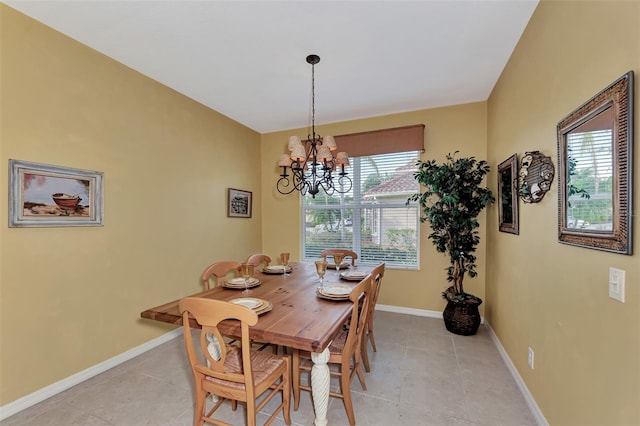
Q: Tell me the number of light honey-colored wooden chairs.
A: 6